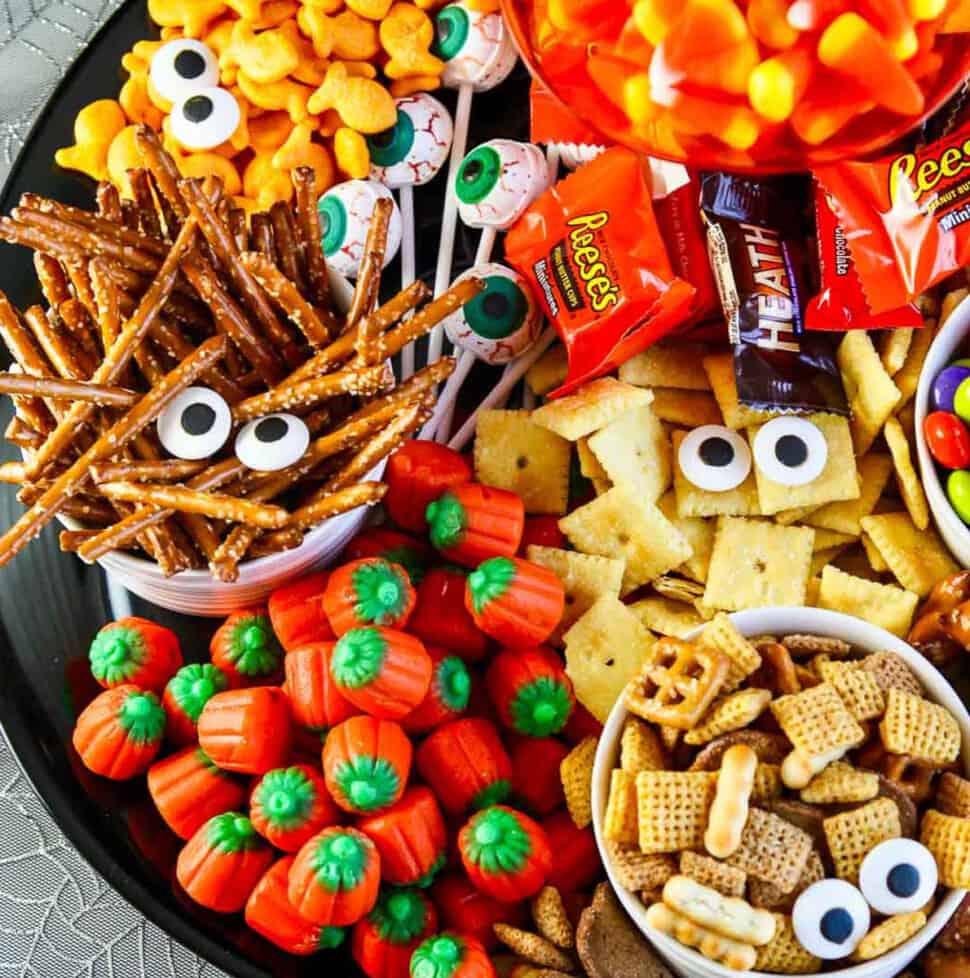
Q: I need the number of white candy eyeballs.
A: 8